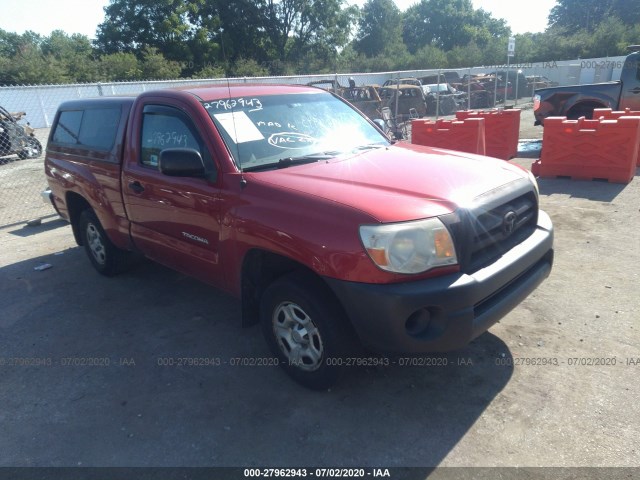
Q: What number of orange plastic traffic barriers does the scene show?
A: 4